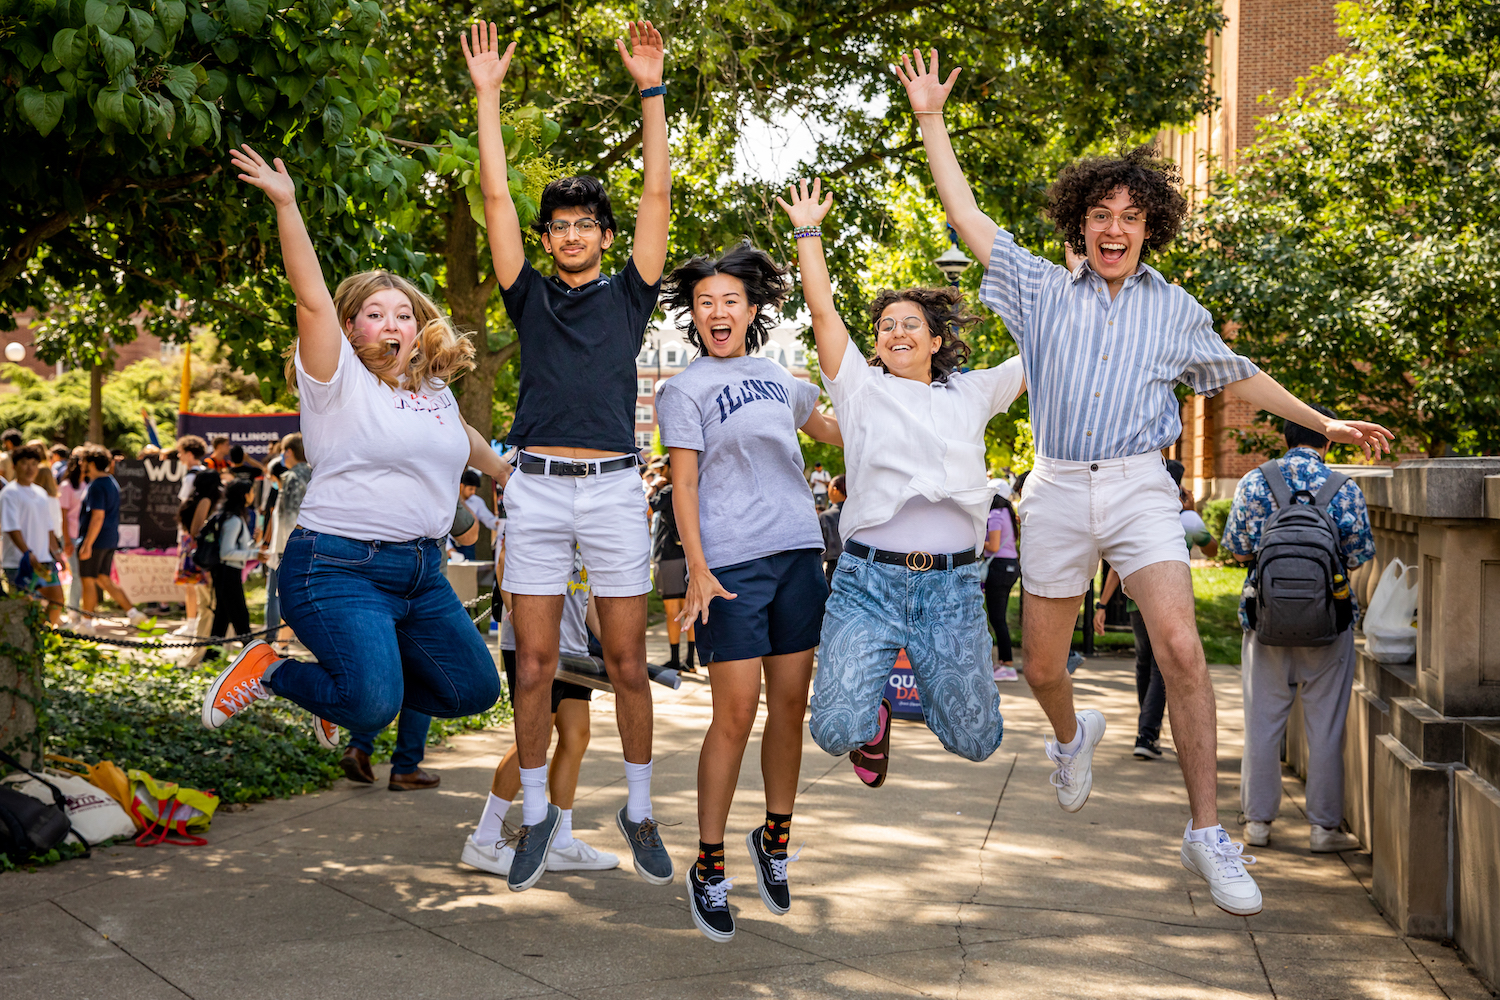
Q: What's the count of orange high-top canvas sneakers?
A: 2